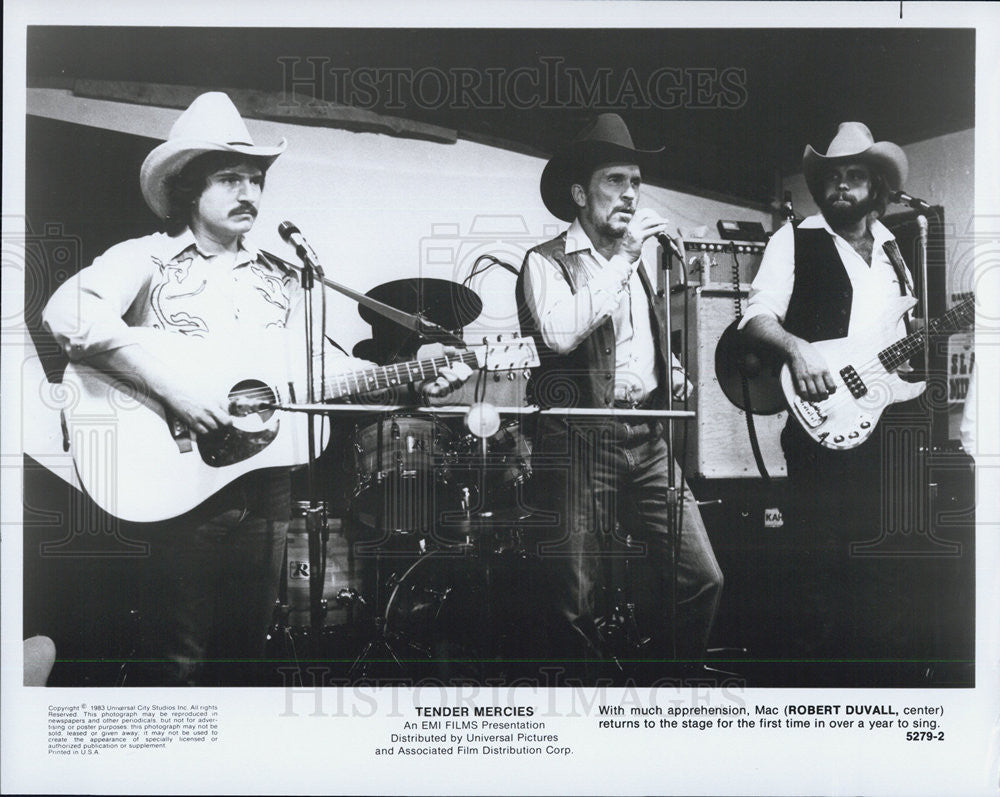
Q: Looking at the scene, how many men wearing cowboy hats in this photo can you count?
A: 3